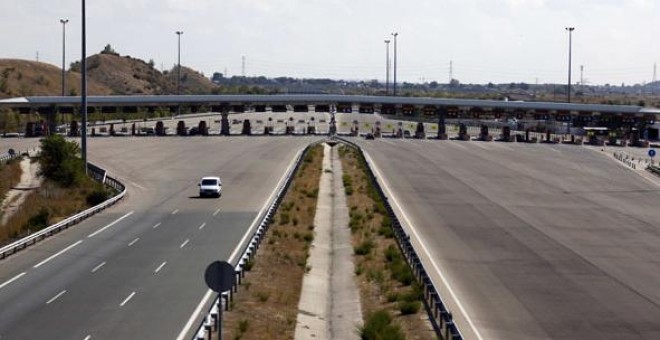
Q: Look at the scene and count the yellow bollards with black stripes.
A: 0